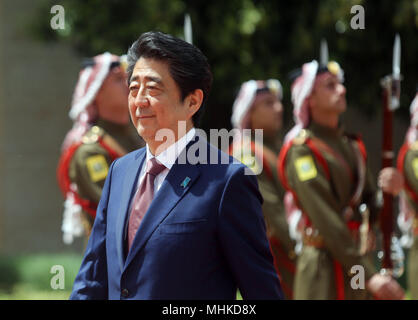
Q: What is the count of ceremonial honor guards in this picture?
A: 4